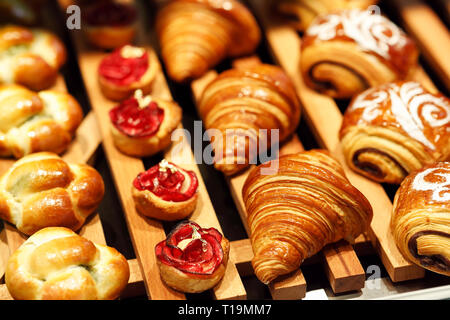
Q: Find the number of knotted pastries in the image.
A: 4